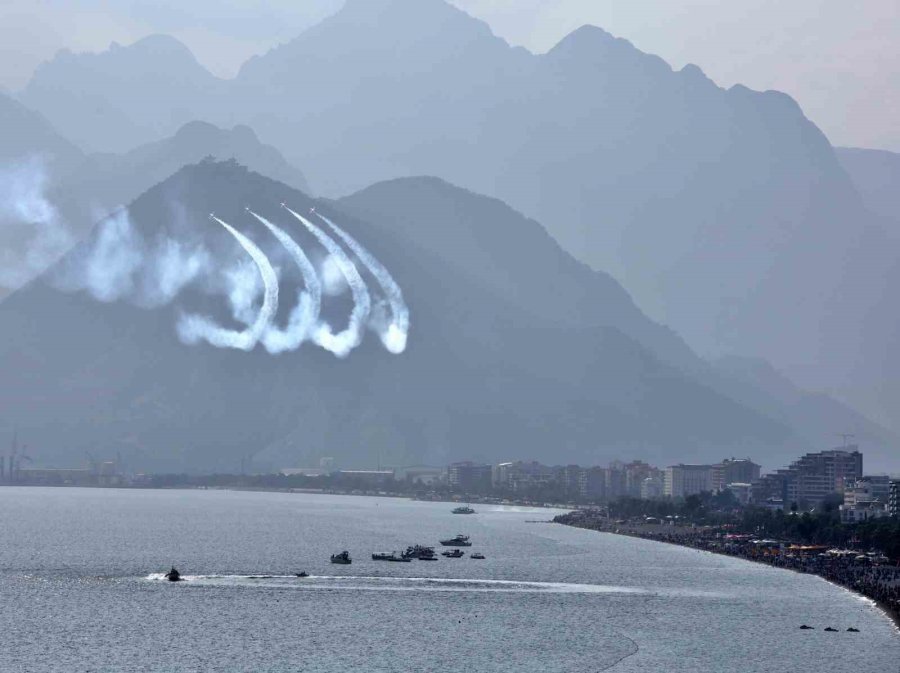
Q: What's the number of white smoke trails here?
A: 4